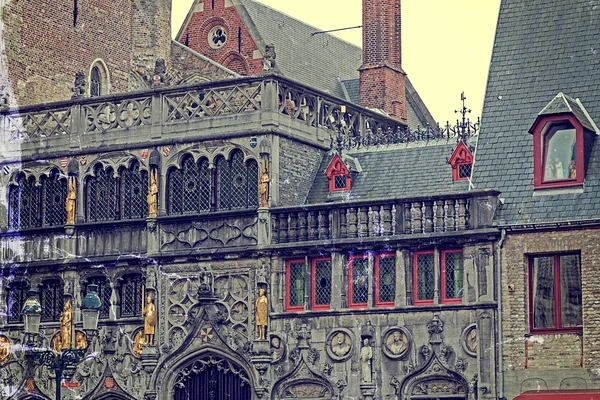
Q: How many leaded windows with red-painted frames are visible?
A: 8